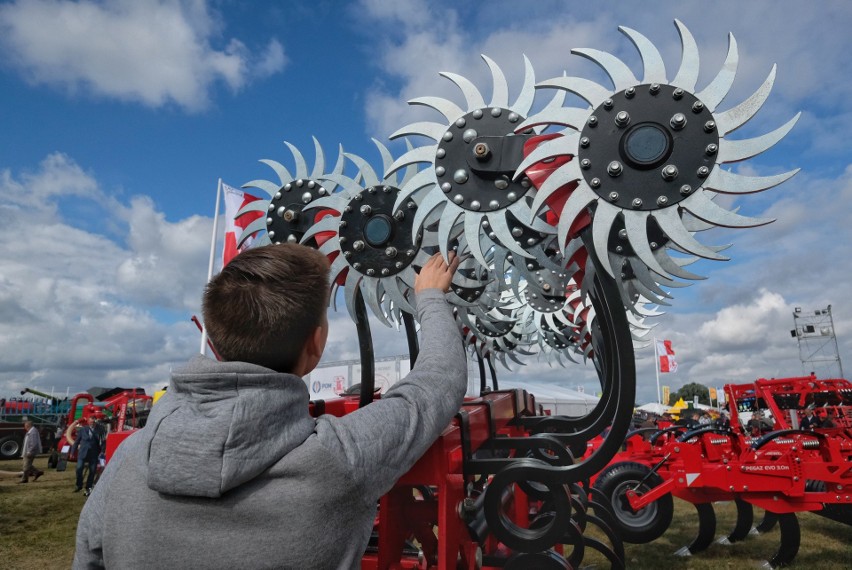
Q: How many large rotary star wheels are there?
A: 4